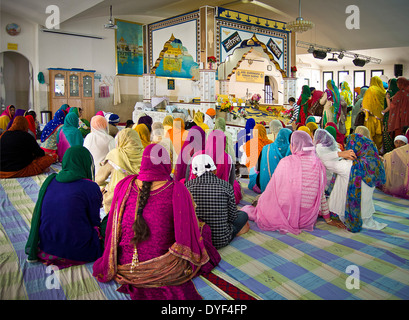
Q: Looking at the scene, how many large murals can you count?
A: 2